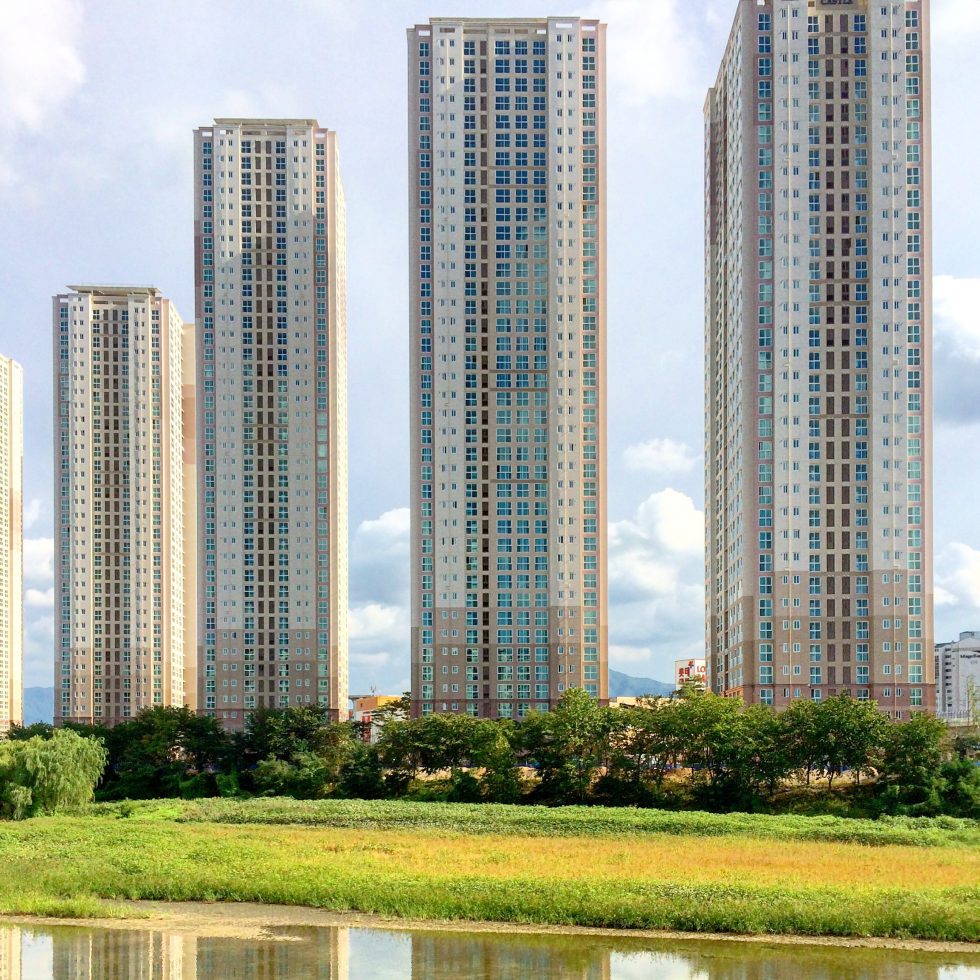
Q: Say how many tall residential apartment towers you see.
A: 5